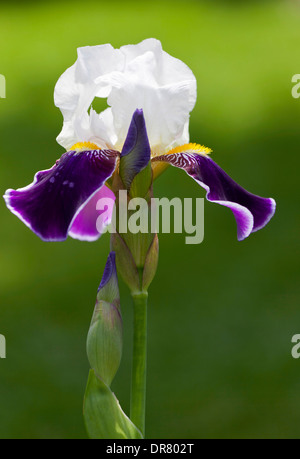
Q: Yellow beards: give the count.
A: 2